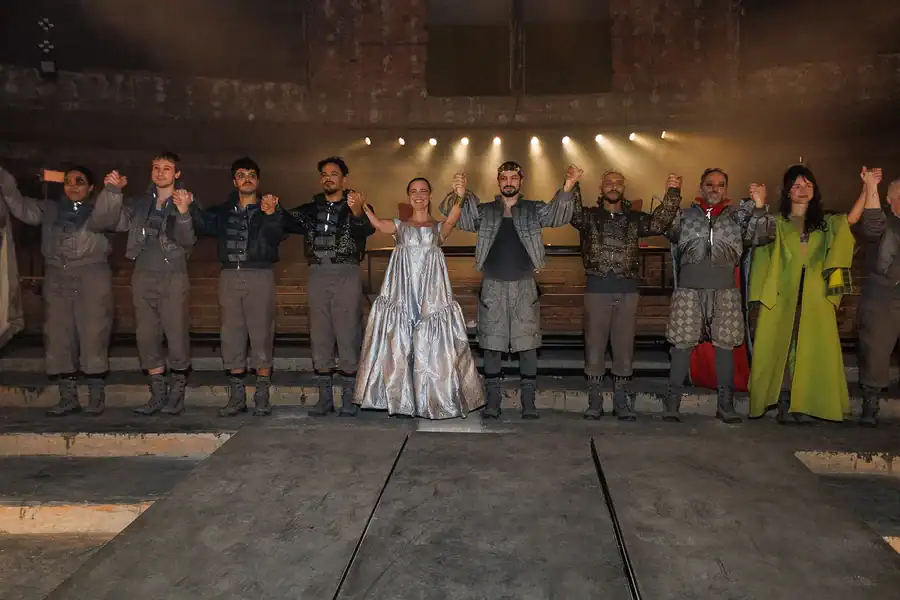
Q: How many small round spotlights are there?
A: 10